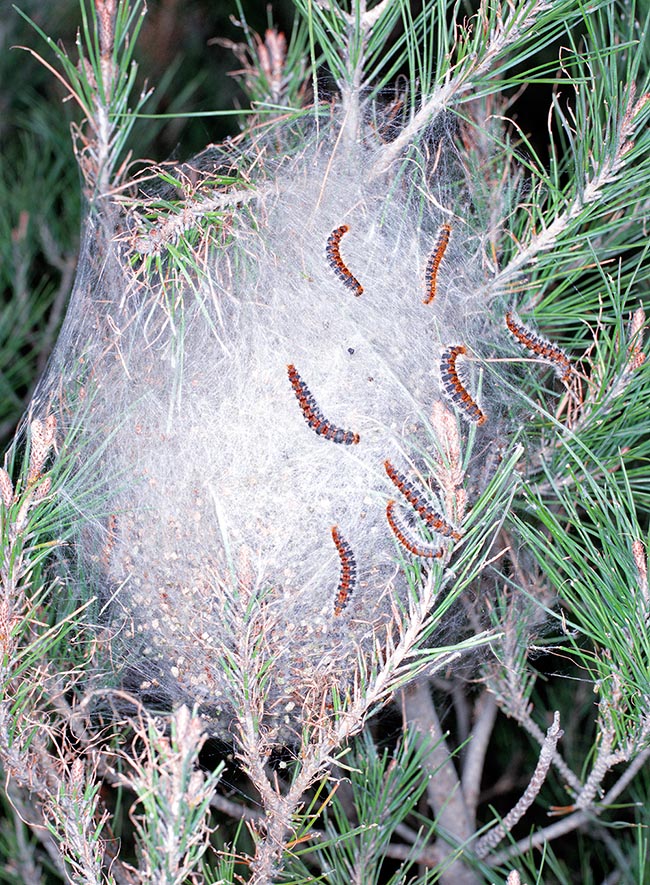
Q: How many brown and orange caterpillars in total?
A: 8